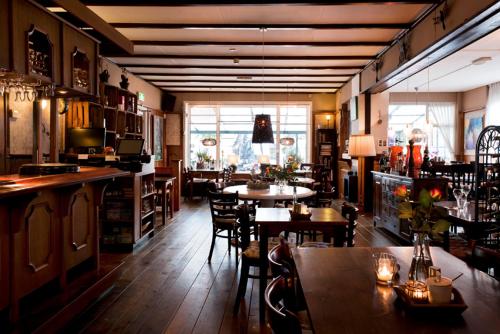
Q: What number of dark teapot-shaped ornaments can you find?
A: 2